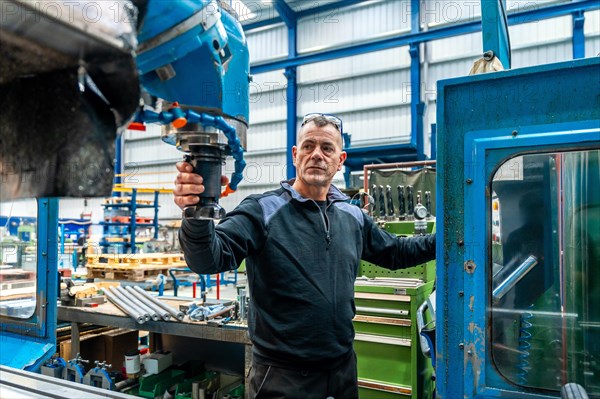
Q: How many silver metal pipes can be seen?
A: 5